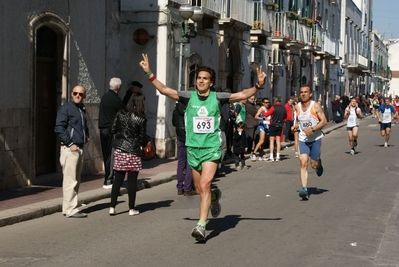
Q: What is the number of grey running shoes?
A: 2